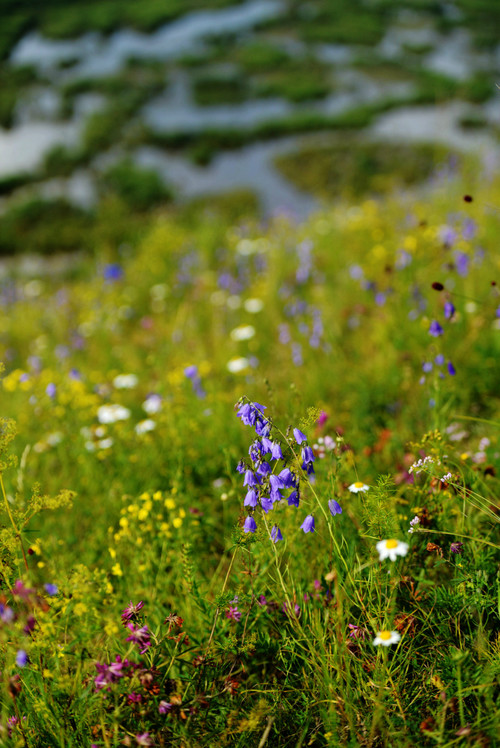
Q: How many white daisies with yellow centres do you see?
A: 3